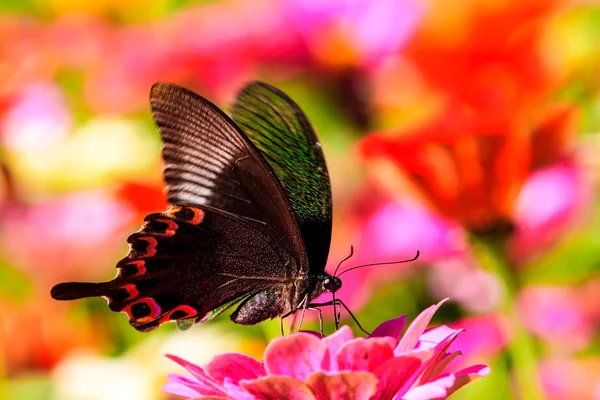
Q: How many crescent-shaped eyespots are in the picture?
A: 7